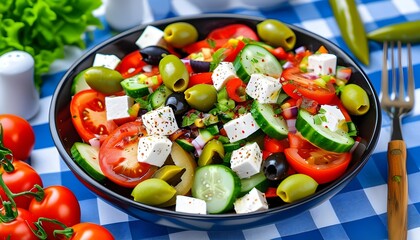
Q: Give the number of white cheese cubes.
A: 13